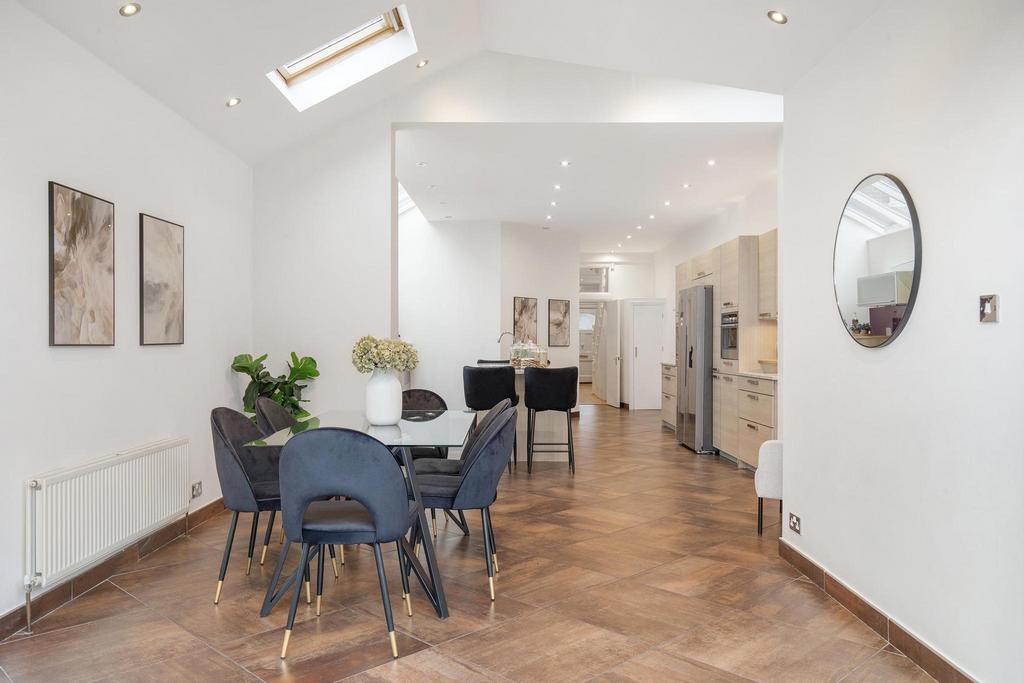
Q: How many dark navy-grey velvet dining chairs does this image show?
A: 6